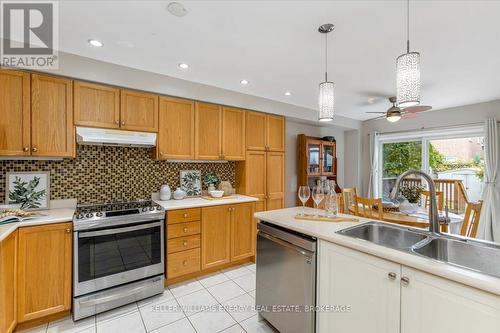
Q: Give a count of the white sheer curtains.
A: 2